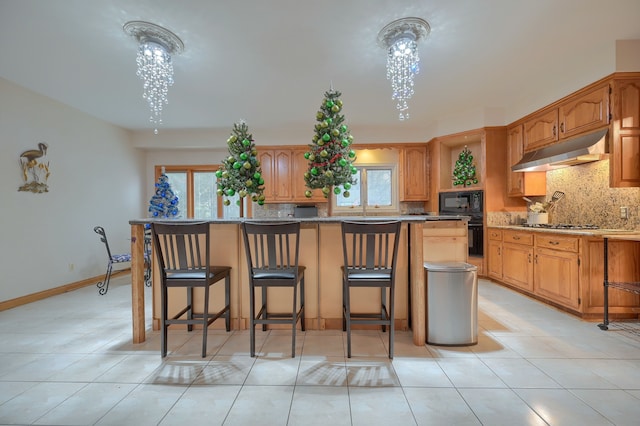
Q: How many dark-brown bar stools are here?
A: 3